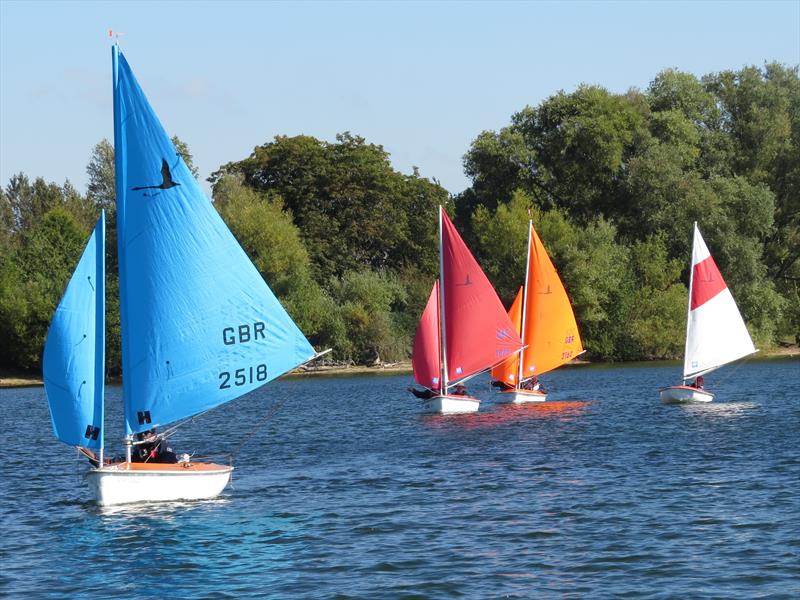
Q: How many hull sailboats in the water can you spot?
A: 4